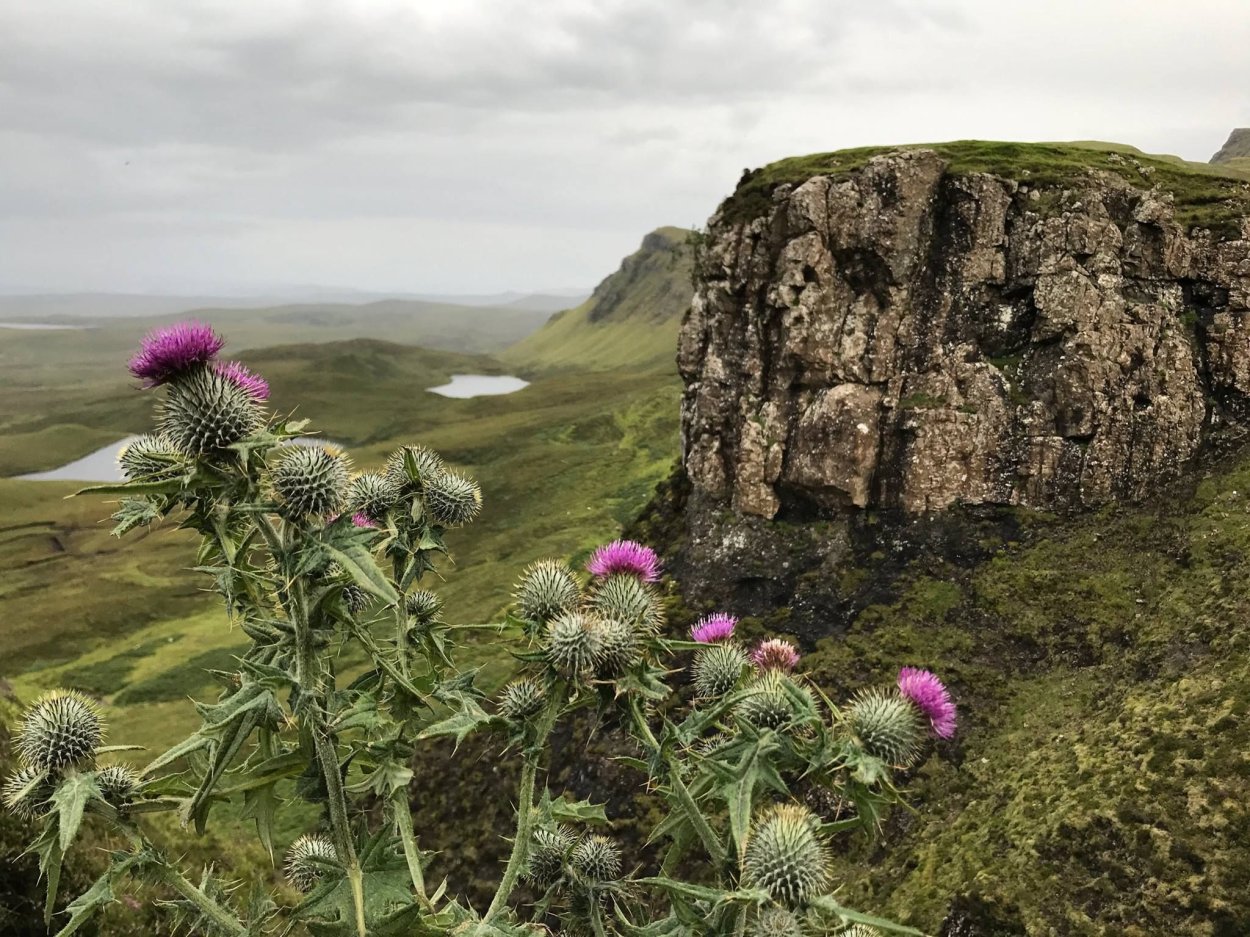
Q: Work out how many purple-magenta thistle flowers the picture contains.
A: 7